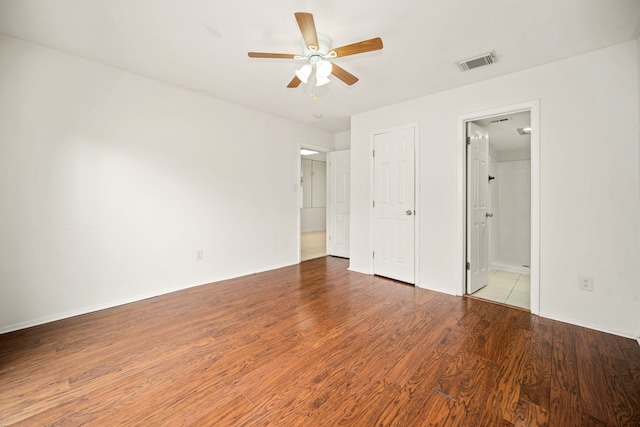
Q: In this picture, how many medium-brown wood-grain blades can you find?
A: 5